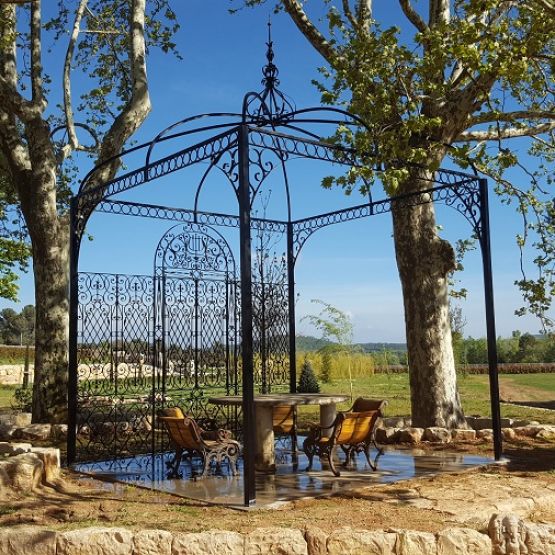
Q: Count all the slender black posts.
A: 4